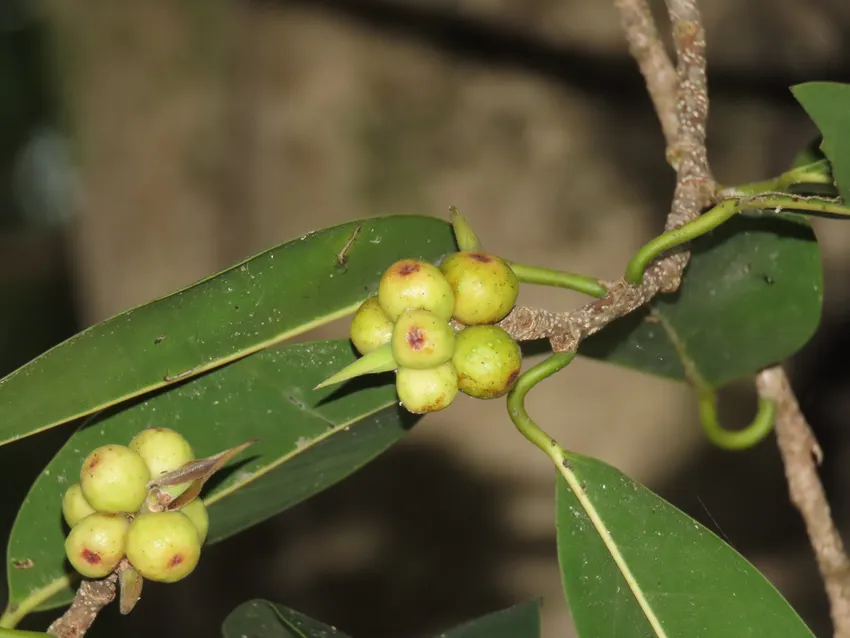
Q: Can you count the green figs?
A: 12